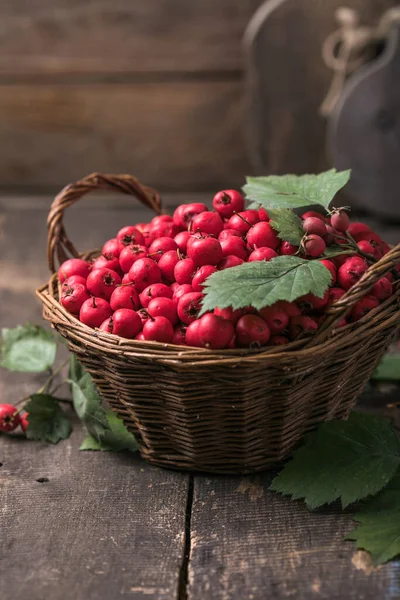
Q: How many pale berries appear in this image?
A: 3